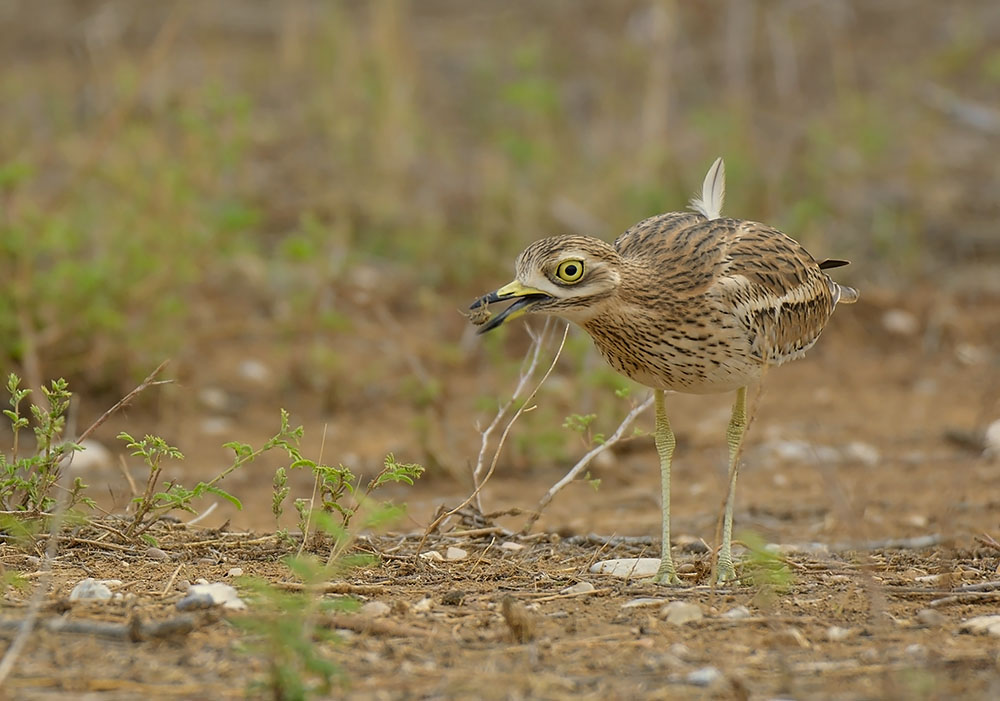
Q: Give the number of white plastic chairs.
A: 0